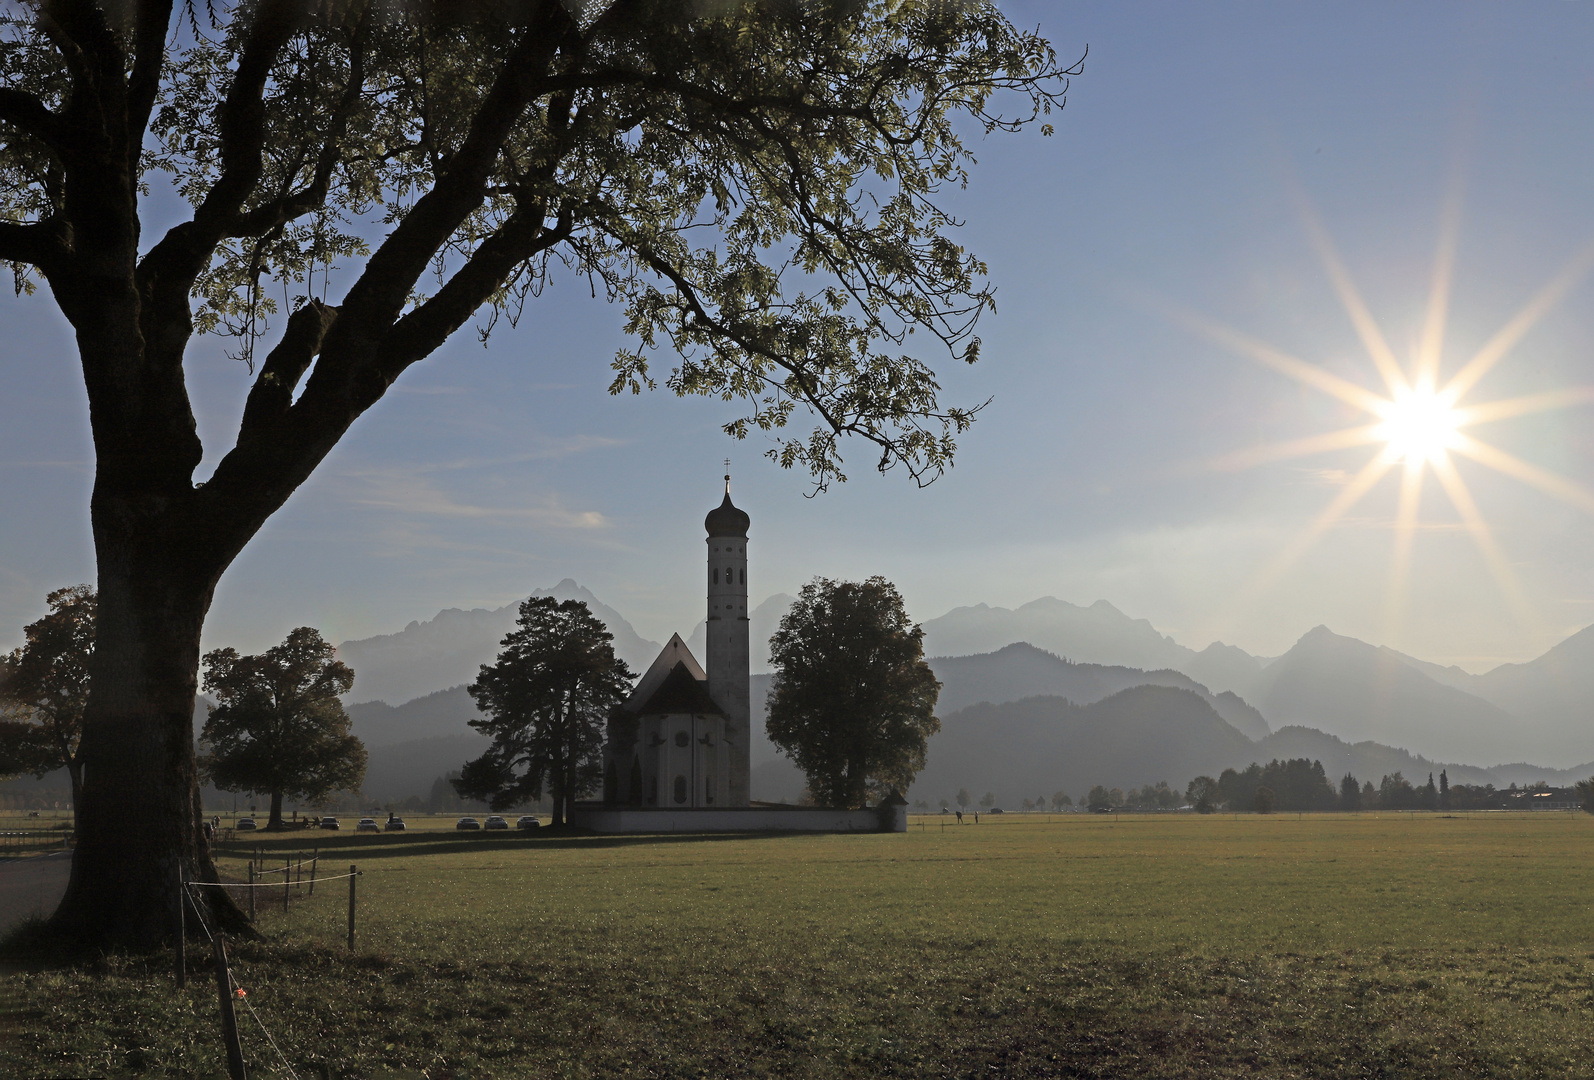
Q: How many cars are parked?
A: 7